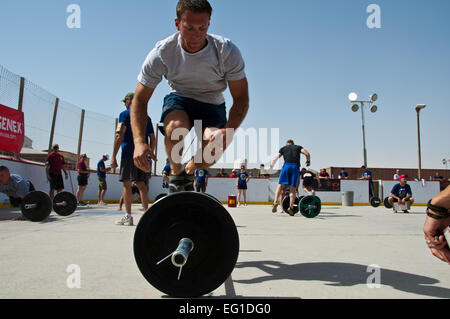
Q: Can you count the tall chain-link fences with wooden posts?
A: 1